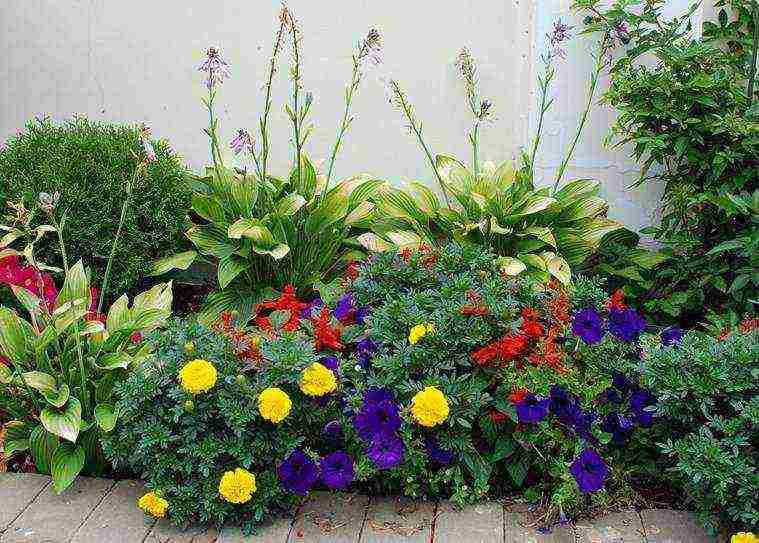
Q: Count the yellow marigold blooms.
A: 8